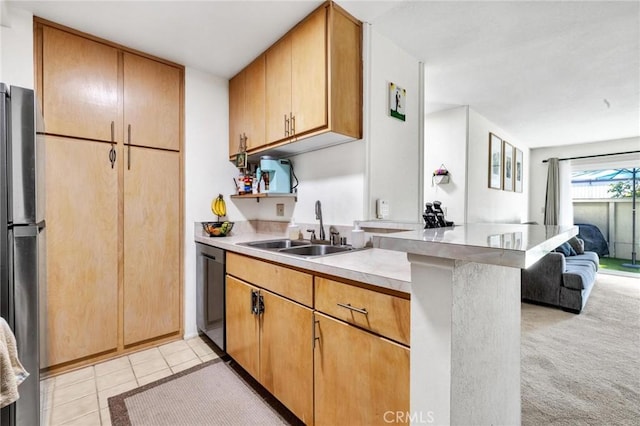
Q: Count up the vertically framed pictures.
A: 3